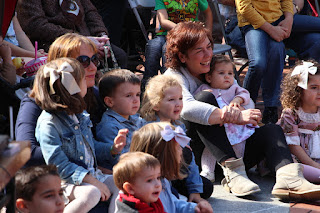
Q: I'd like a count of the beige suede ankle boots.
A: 2